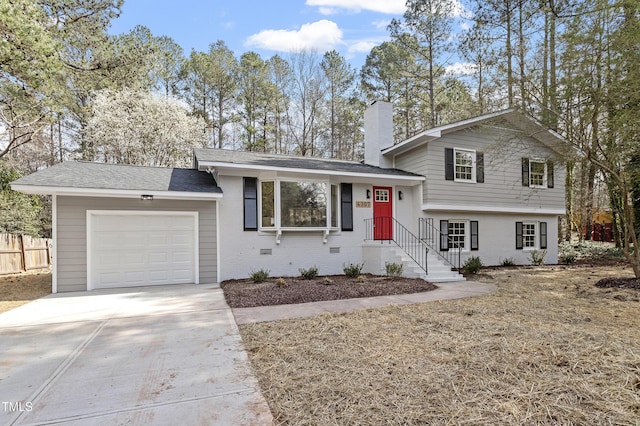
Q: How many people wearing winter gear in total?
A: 0